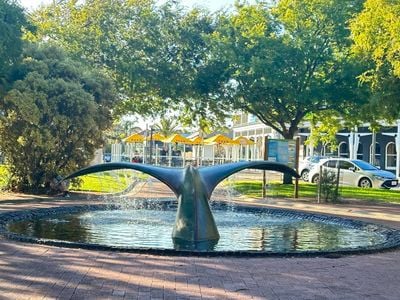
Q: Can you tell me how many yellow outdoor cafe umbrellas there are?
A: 6